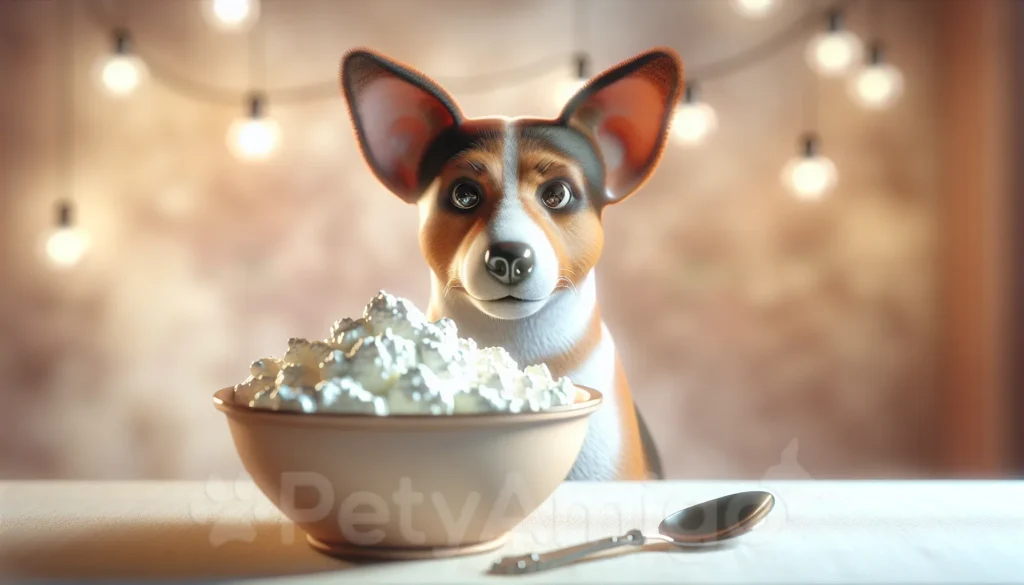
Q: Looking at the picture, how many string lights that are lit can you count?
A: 10